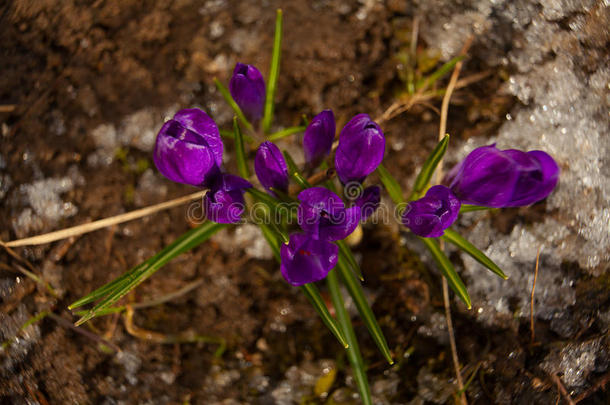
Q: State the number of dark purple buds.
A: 11